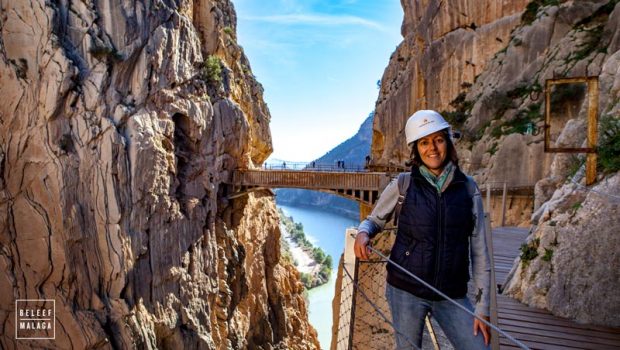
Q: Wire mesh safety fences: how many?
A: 1